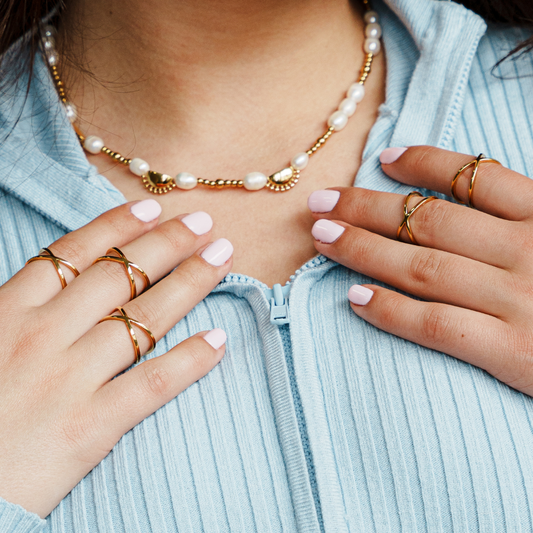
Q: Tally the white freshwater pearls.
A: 15